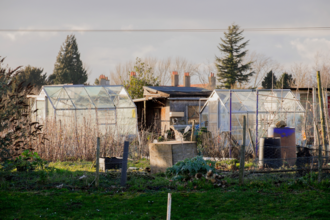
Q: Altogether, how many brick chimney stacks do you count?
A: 5